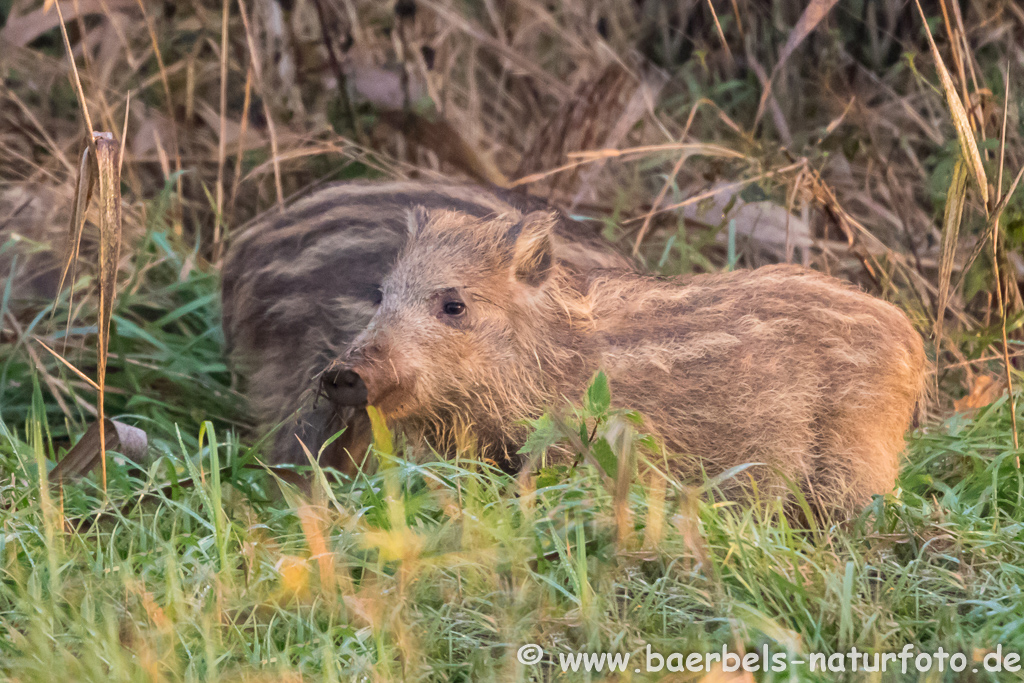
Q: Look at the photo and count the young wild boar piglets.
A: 2